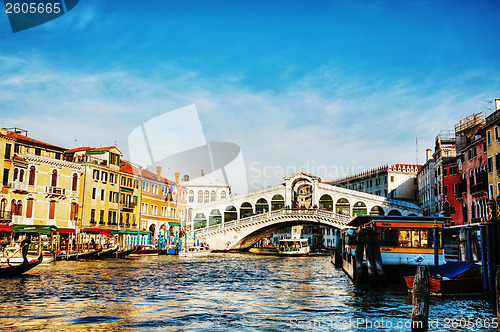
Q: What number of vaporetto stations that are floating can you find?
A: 1